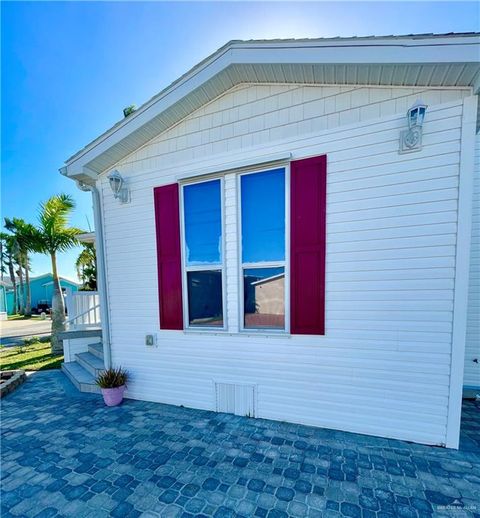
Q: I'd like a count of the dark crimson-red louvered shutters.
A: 2